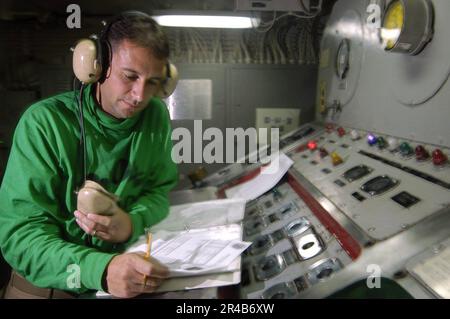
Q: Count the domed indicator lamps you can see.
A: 12